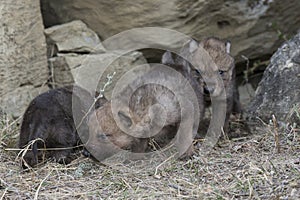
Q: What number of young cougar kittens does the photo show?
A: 0